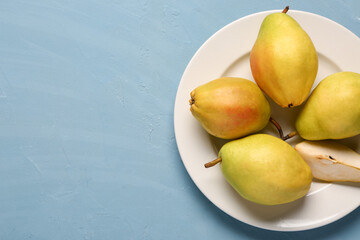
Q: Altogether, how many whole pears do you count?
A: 4